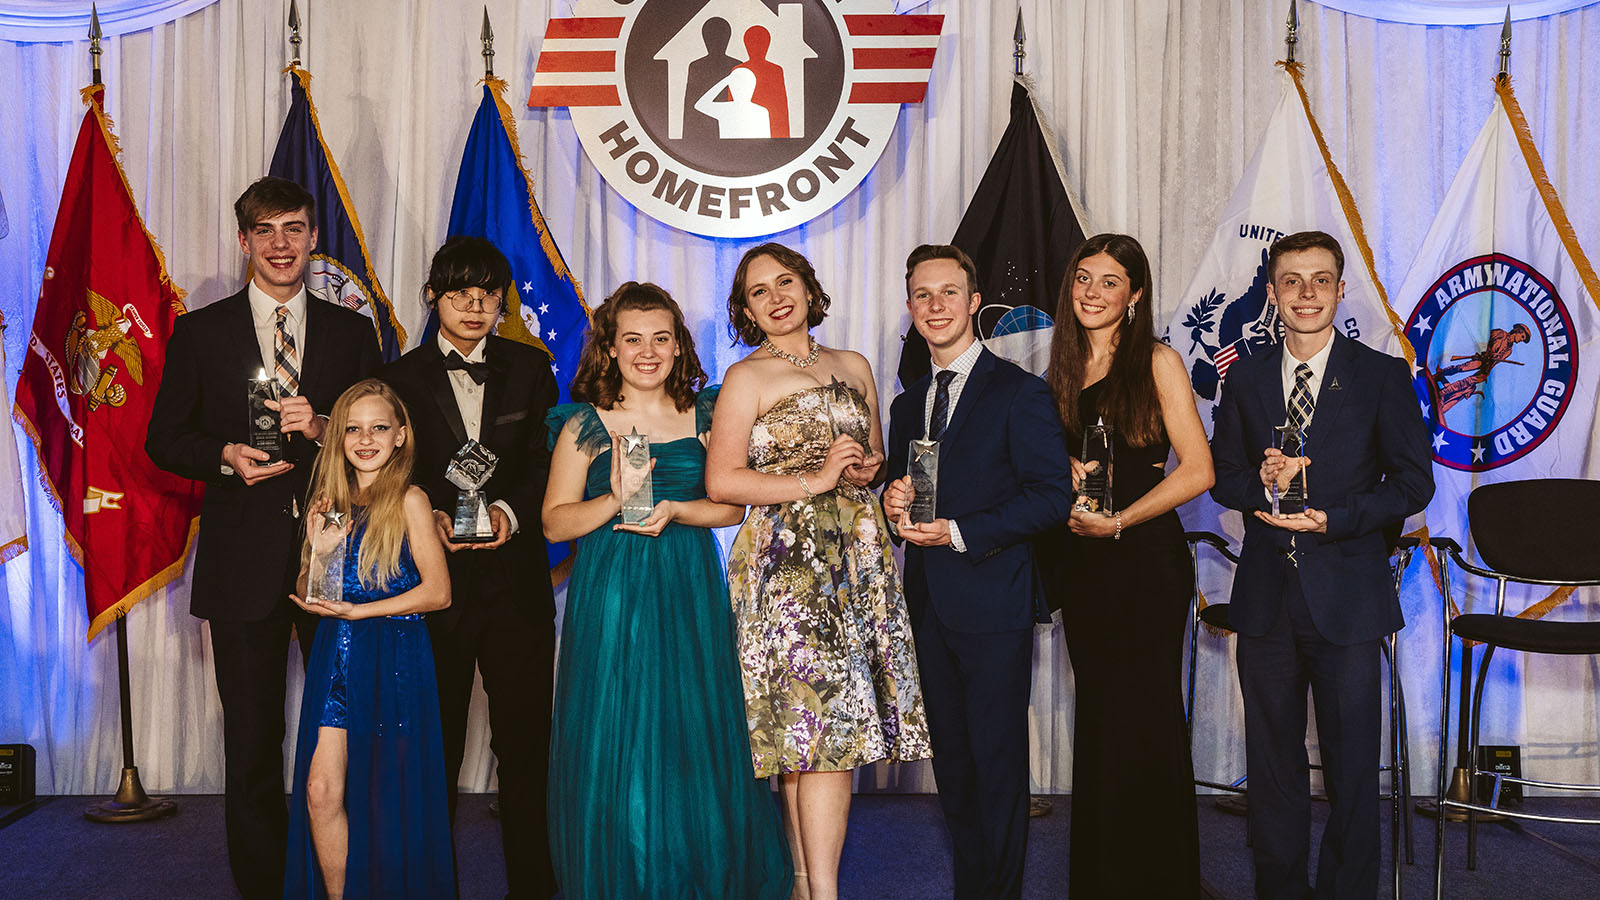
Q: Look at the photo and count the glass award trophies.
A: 8